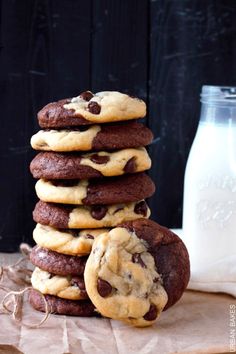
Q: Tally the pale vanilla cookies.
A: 8